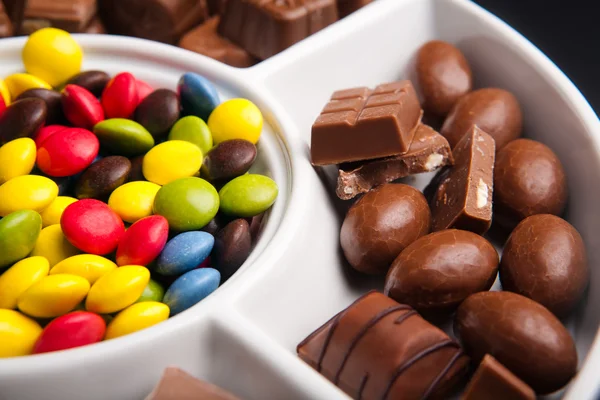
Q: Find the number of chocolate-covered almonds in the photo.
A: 7